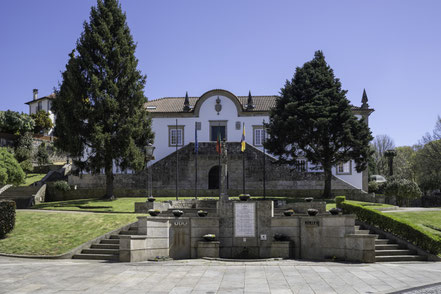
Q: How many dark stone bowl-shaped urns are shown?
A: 11